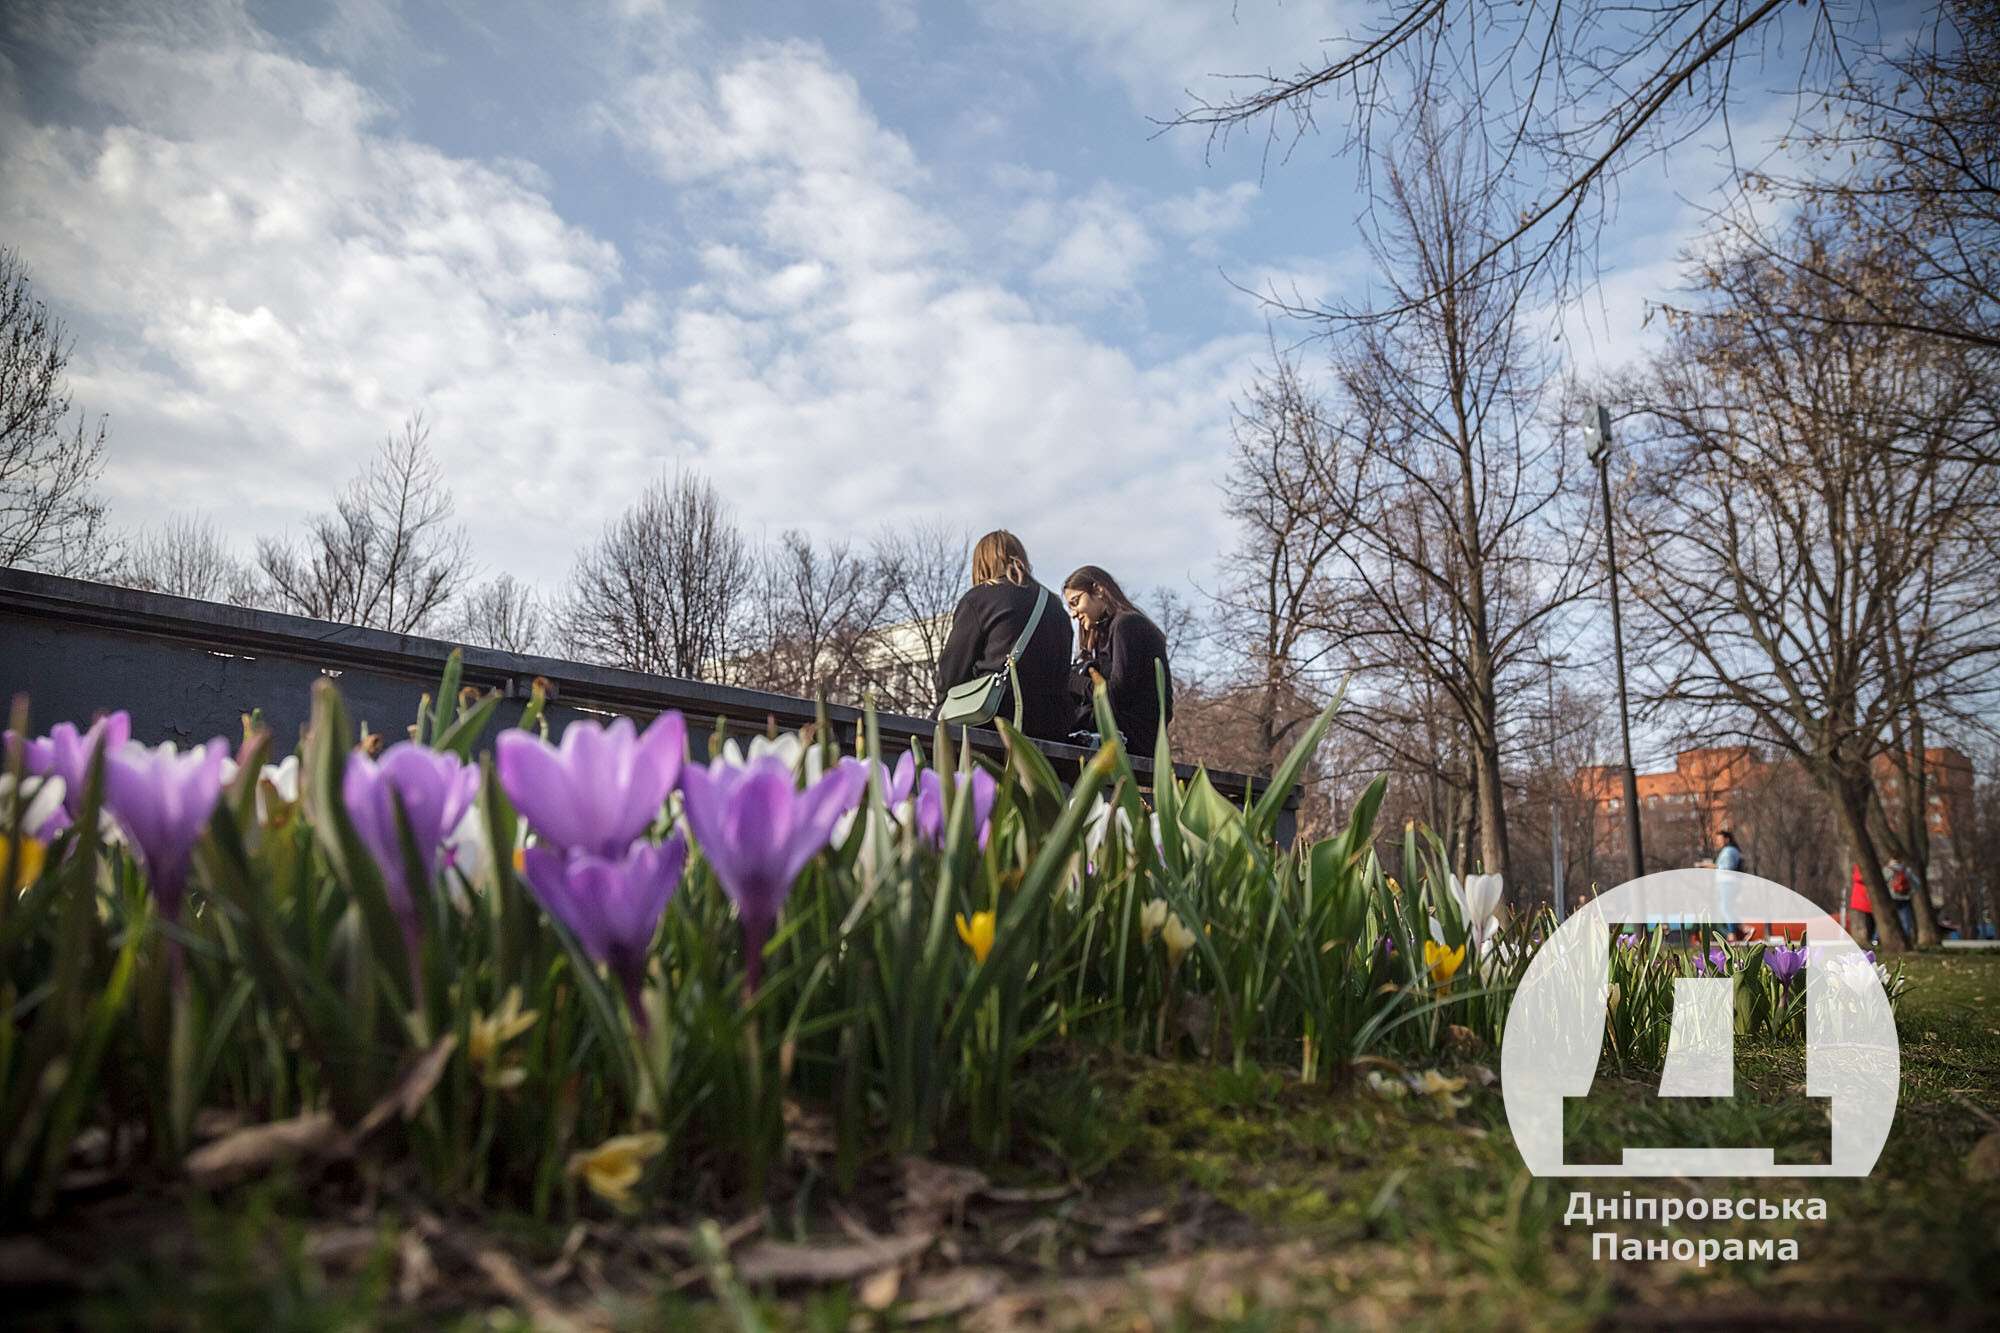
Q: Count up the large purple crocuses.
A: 5